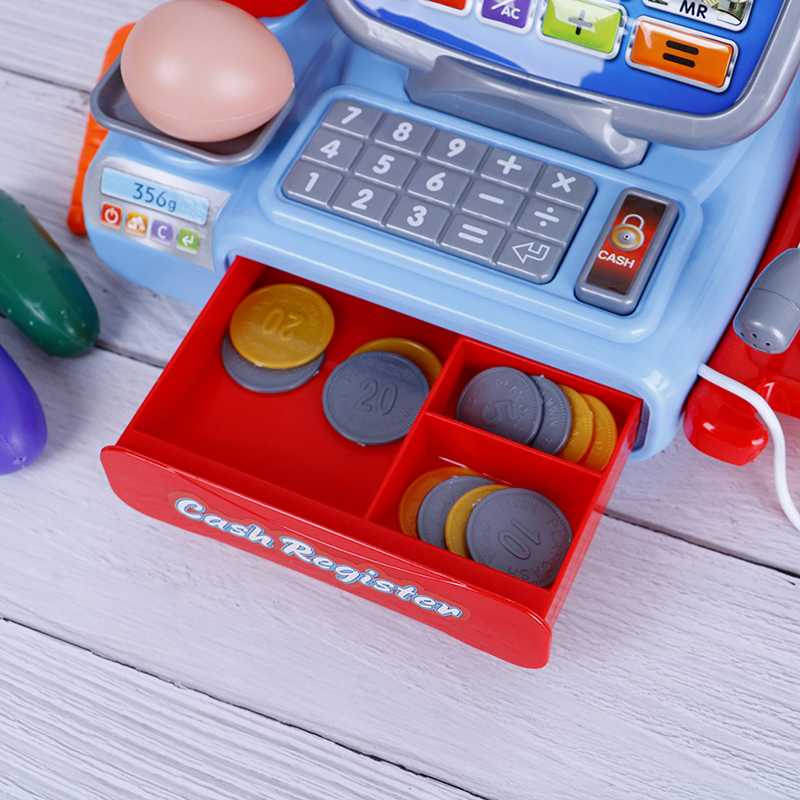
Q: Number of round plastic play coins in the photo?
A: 12